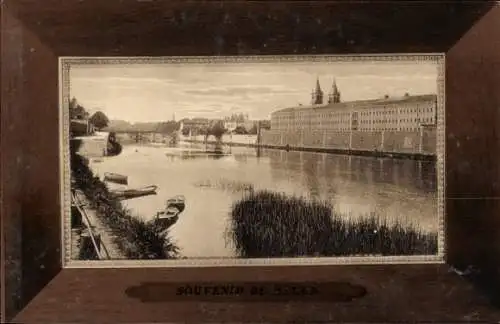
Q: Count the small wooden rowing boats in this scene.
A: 4